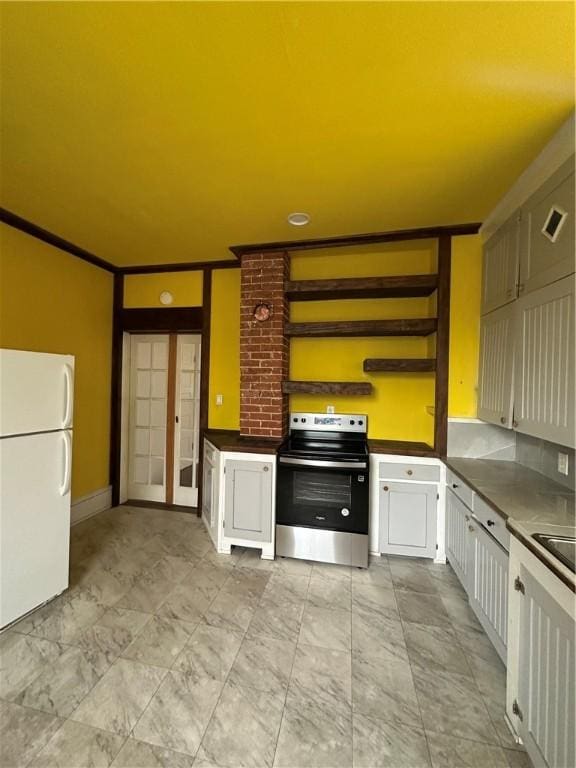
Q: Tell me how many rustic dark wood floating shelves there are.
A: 4